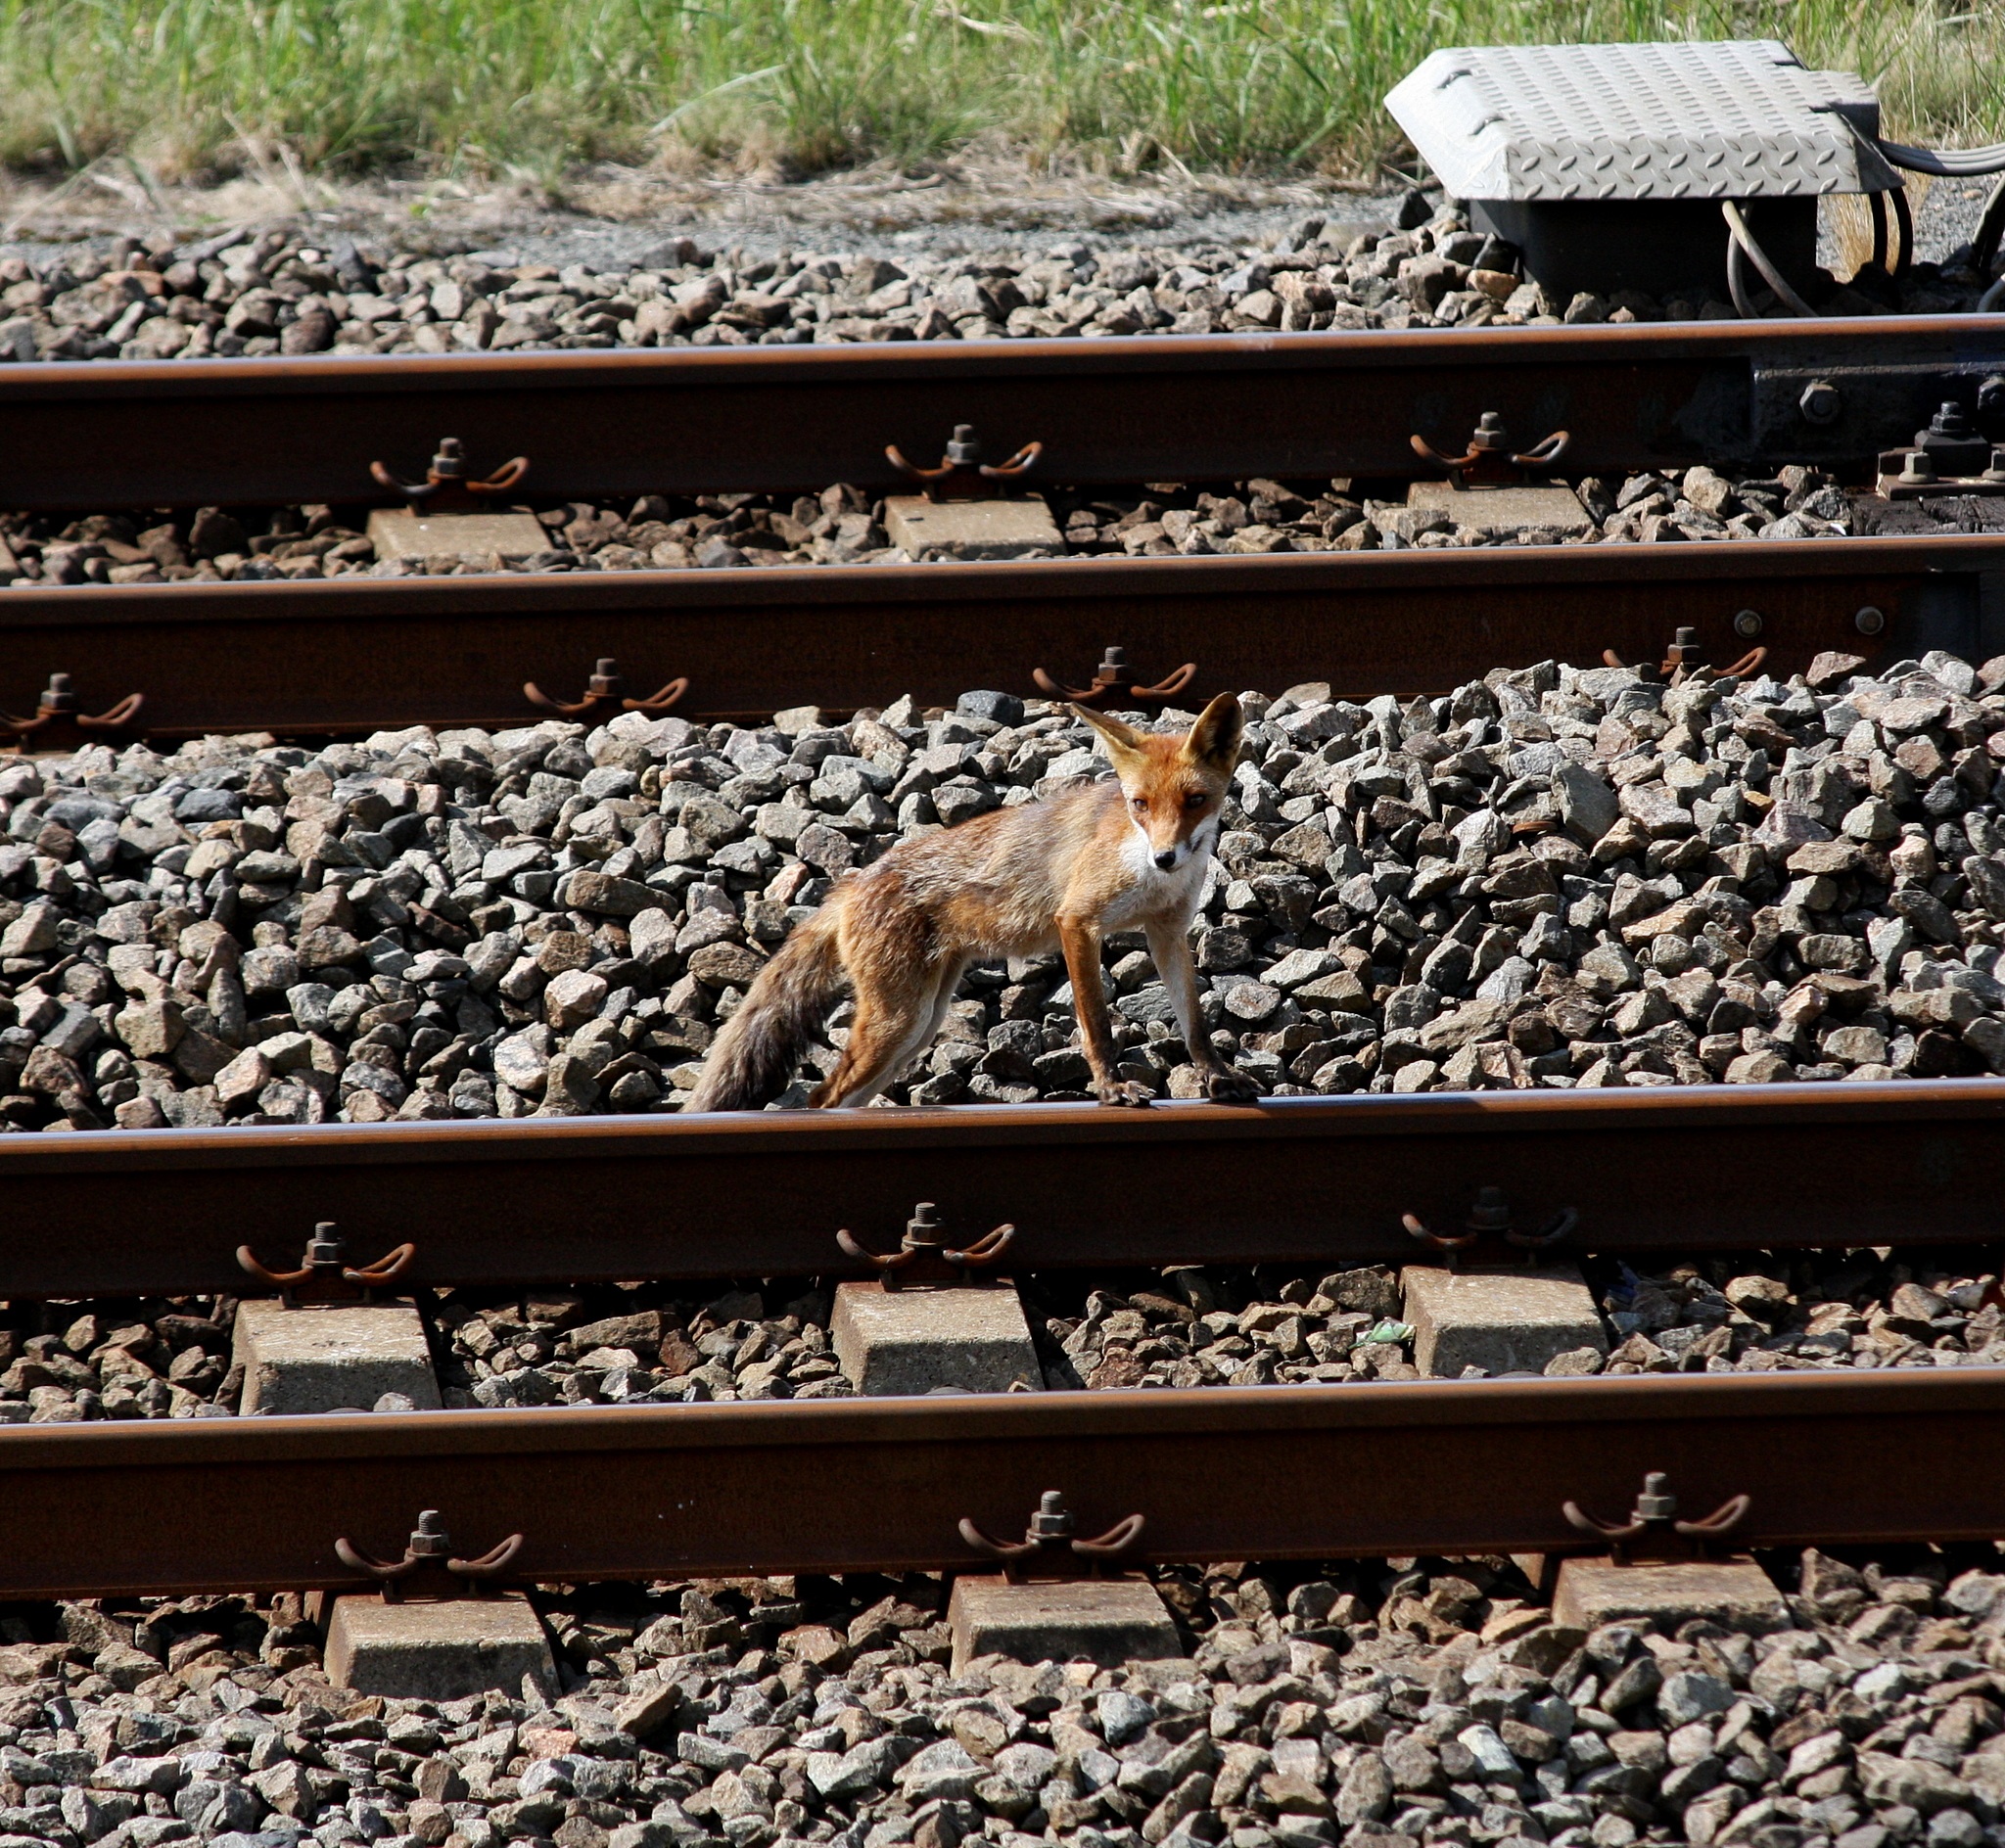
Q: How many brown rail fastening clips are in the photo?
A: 13